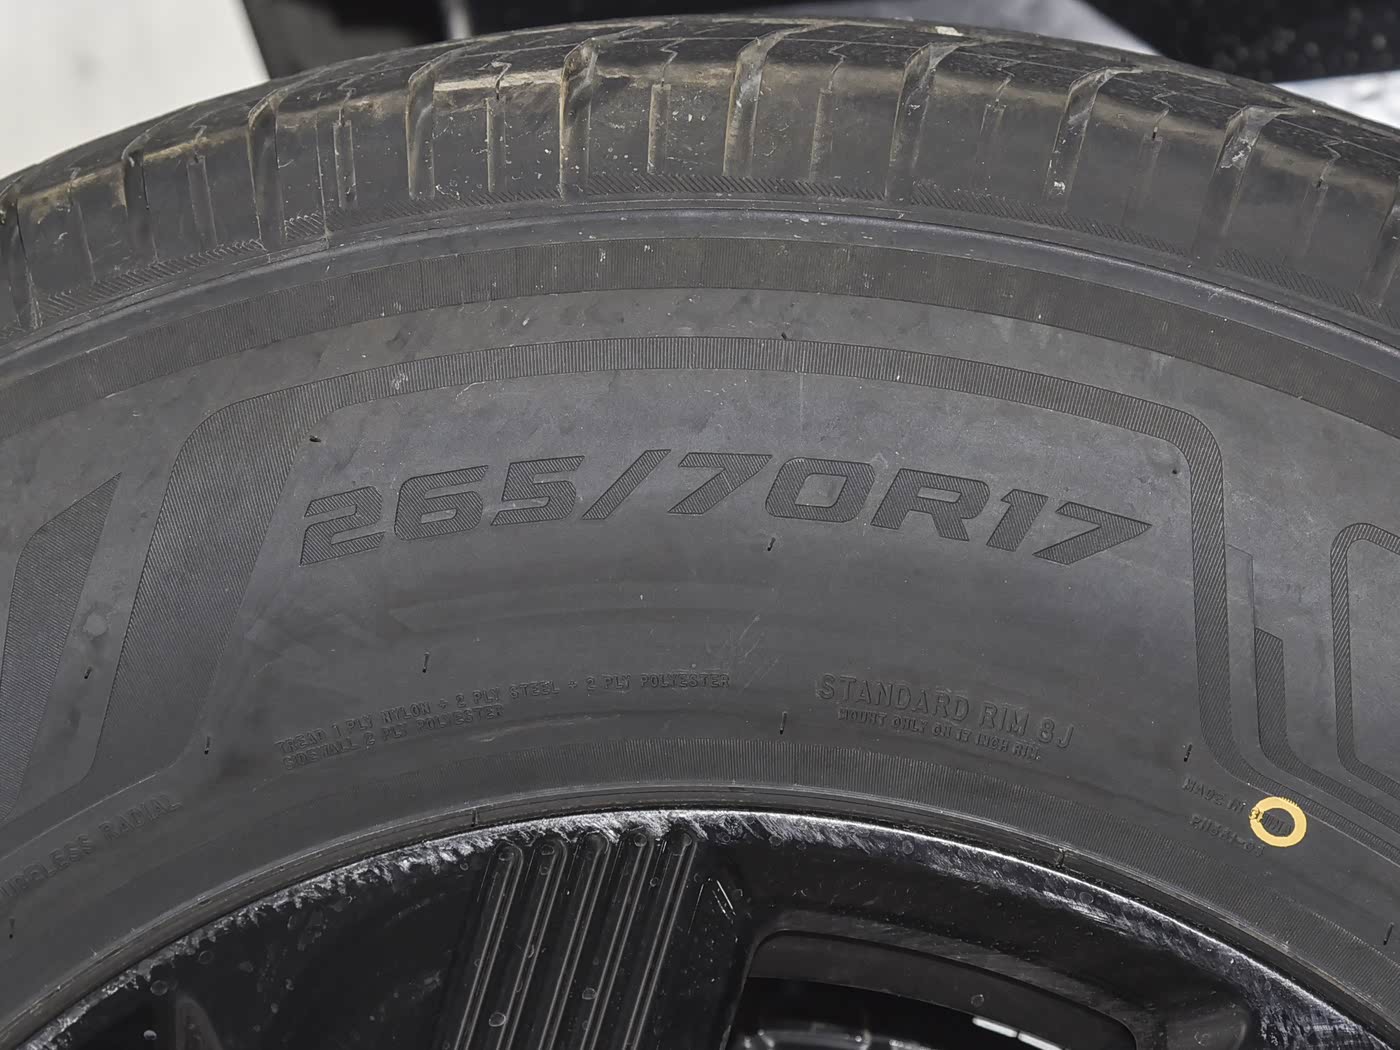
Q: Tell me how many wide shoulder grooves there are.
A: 10